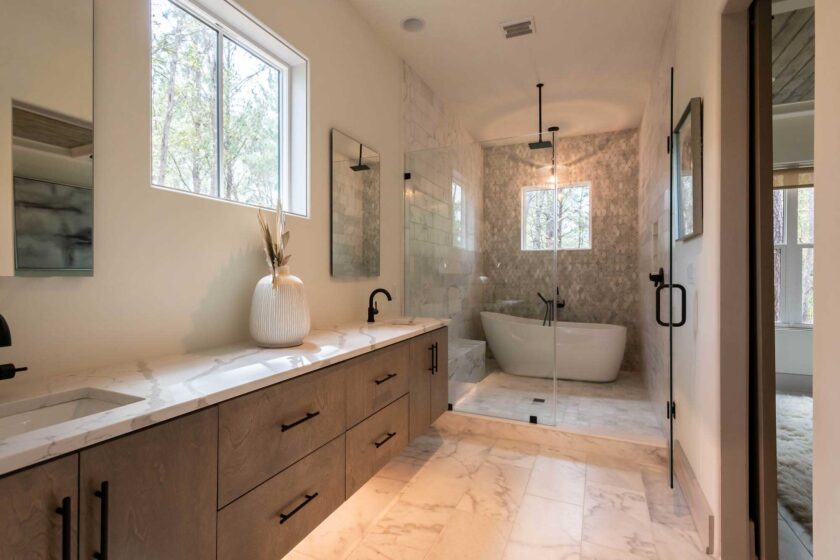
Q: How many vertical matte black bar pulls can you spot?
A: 4